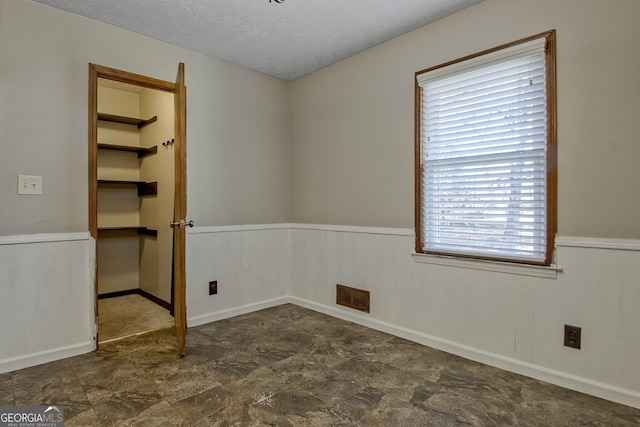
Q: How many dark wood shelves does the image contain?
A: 4